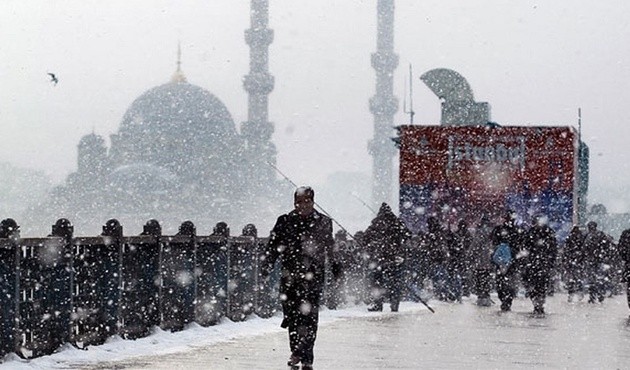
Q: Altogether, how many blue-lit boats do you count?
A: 0